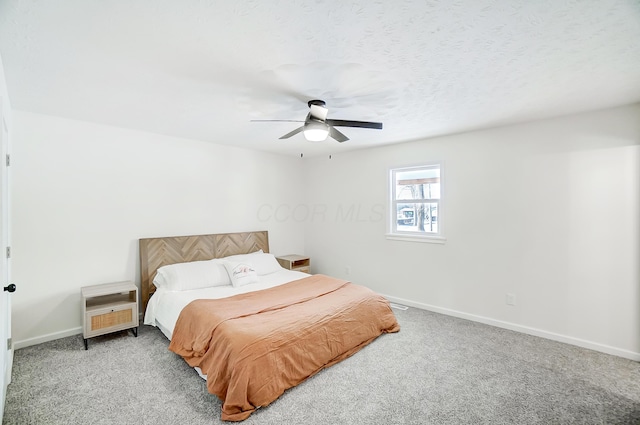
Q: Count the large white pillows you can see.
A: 2